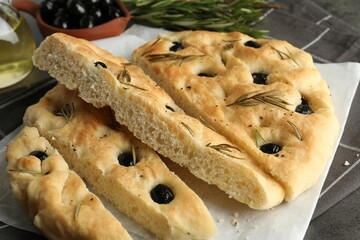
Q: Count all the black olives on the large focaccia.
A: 6